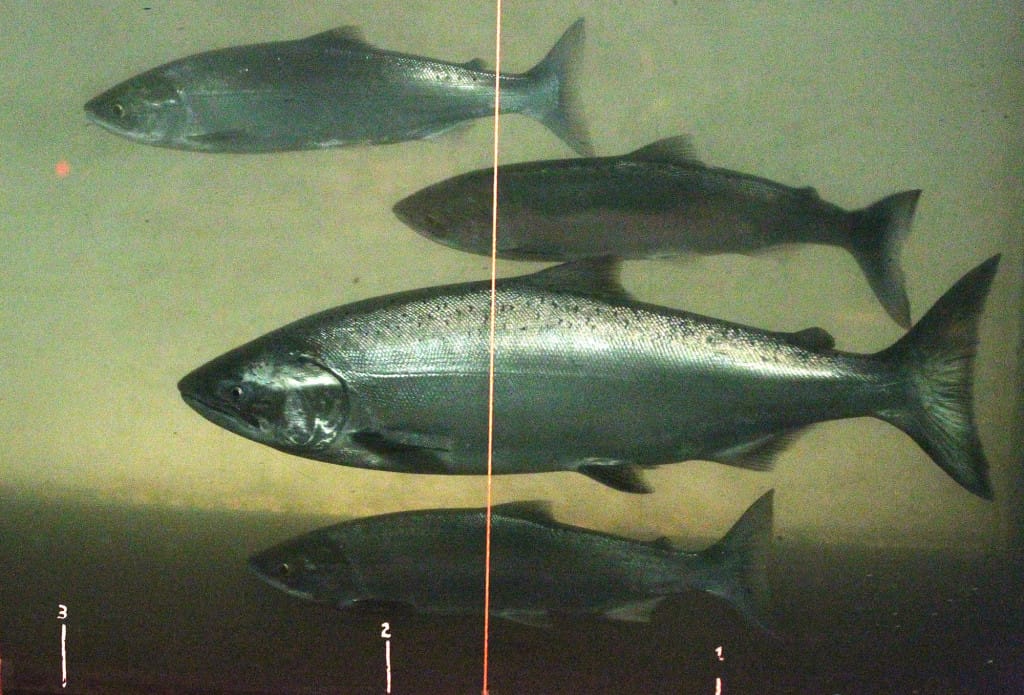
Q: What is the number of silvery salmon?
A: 4